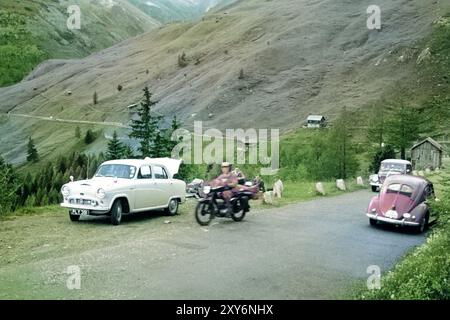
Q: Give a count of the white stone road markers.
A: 5